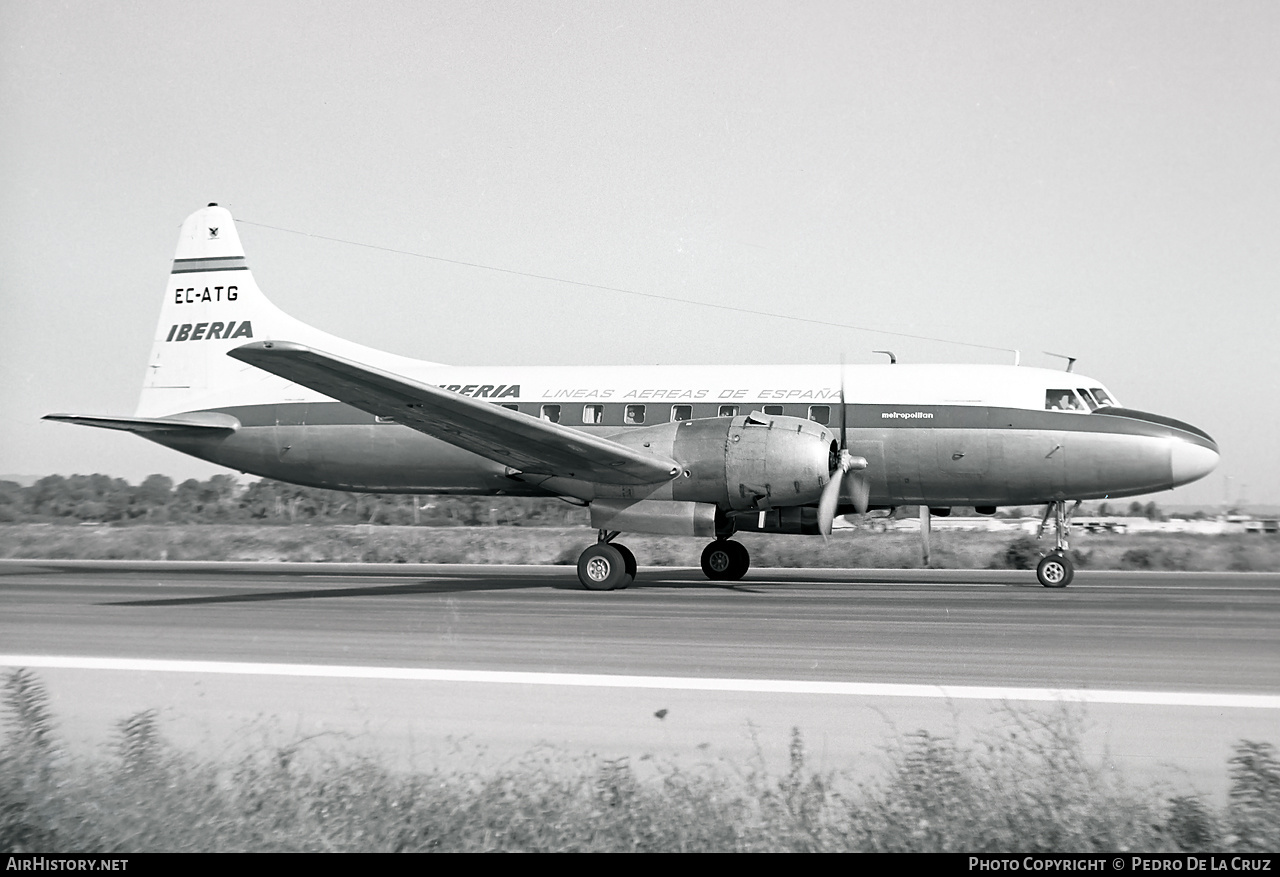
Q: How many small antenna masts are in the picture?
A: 3